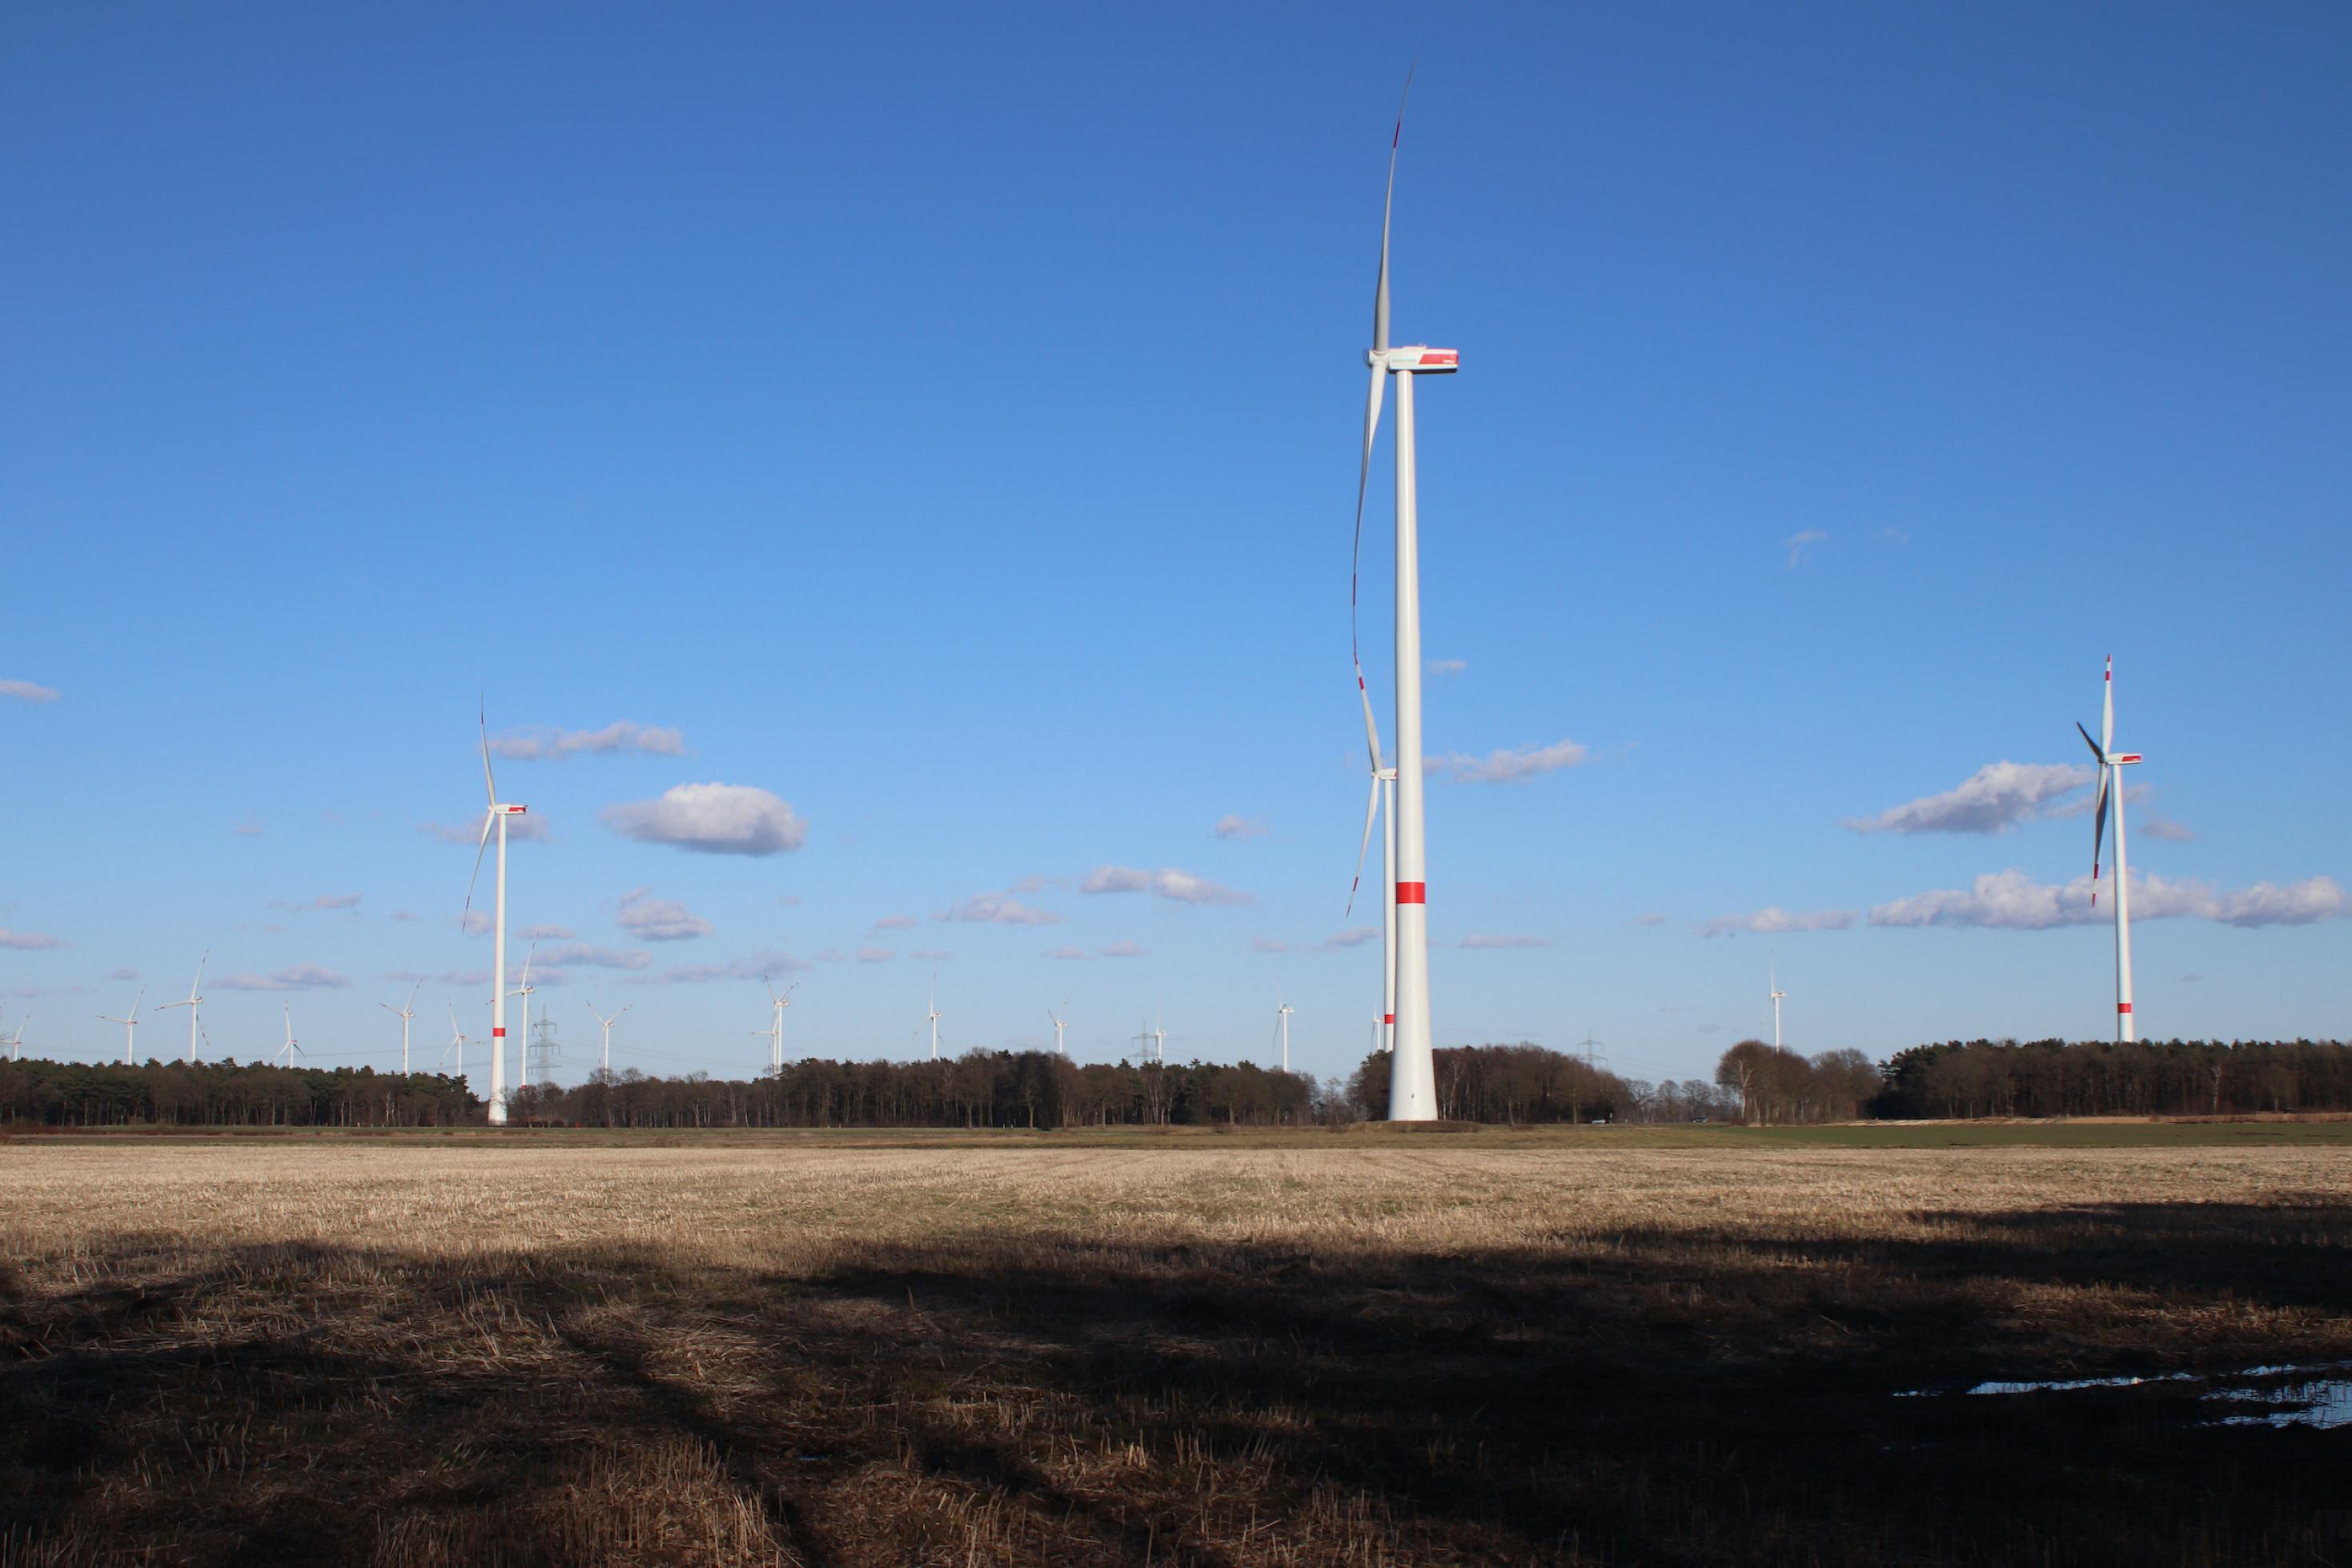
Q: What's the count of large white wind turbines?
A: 4